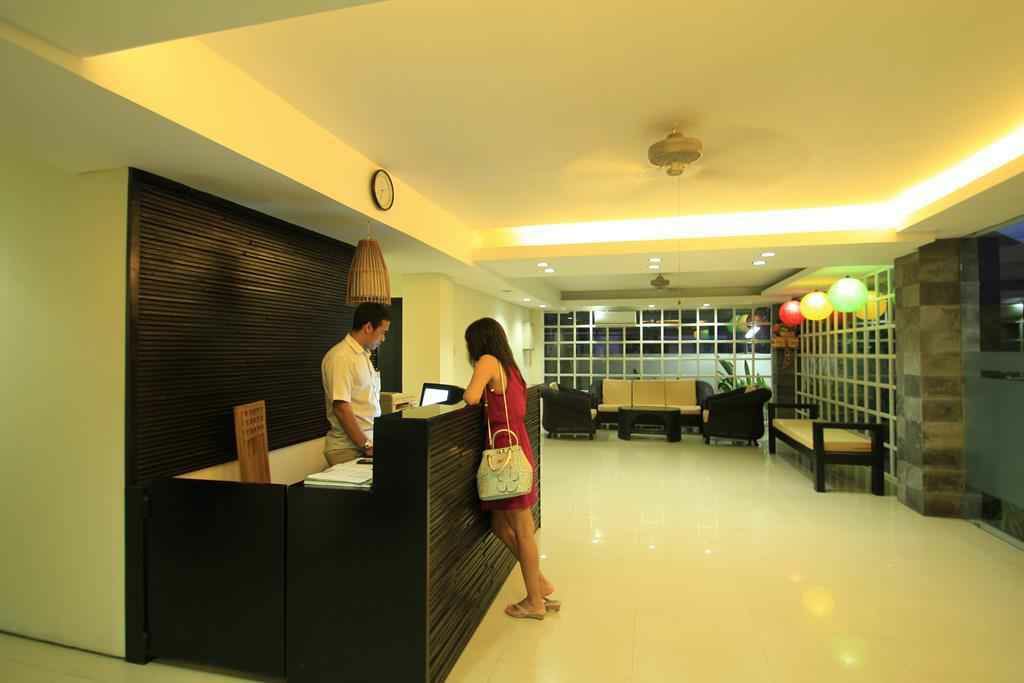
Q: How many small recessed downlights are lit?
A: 10